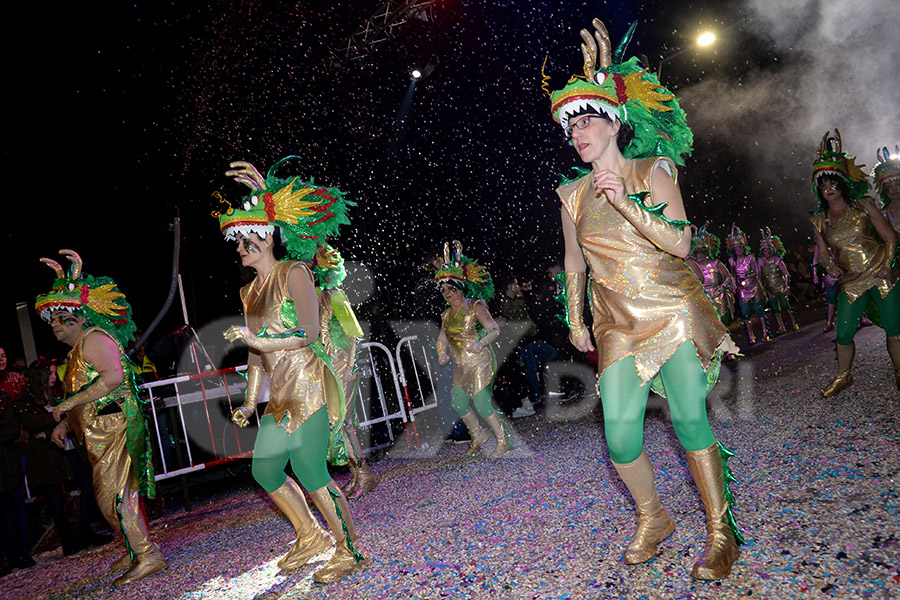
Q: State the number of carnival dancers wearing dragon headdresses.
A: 10